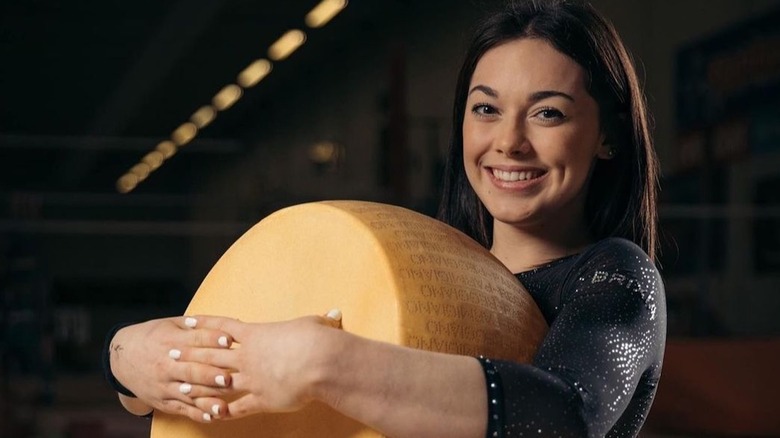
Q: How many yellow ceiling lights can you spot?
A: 10